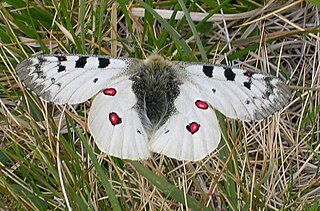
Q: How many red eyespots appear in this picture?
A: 4